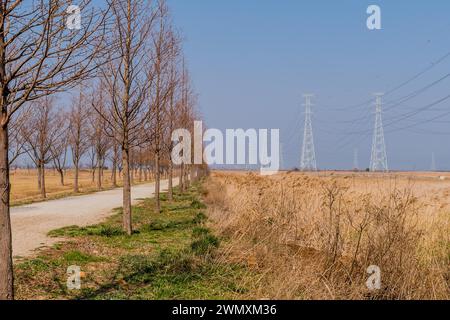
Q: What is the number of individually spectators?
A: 0